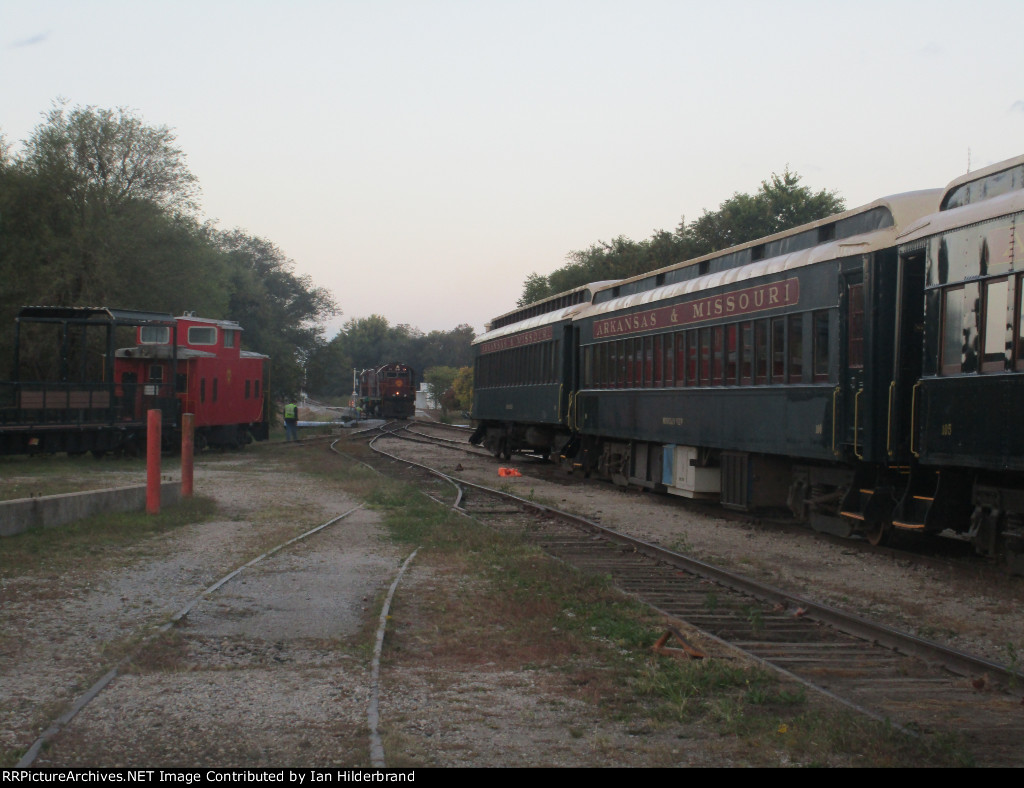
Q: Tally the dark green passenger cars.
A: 3